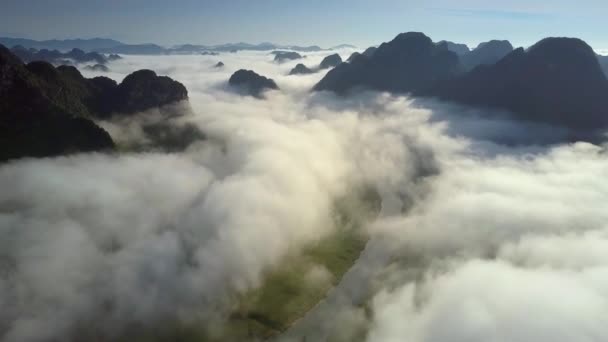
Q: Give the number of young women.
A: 0